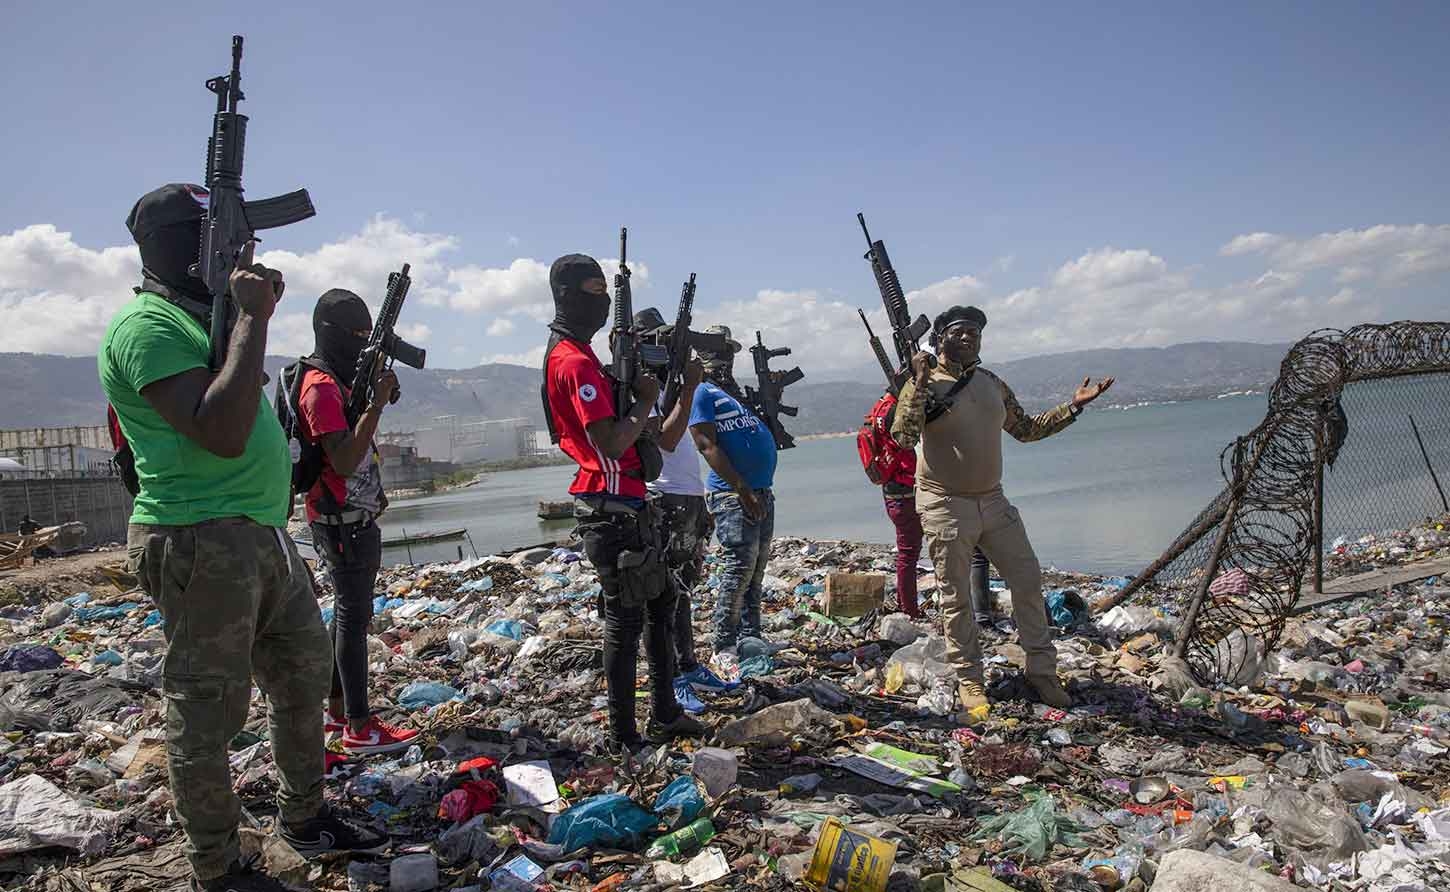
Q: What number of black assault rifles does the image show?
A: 7